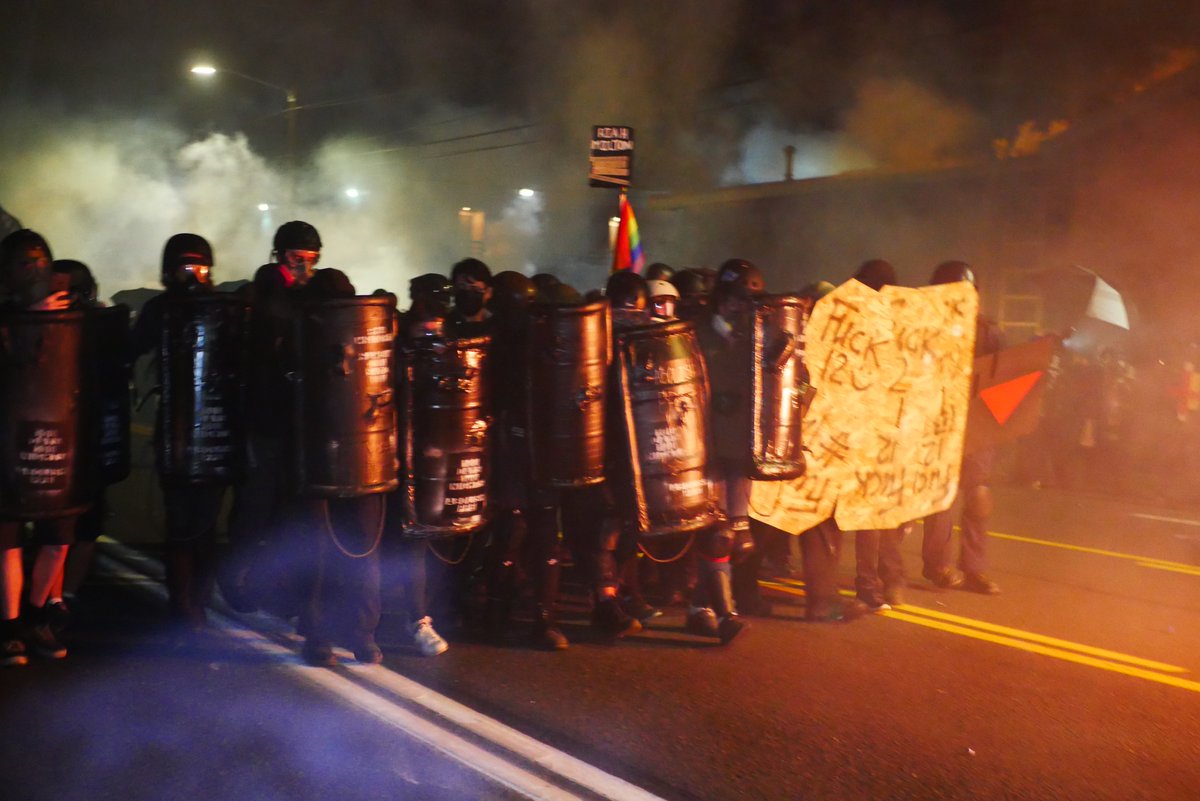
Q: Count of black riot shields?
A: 8